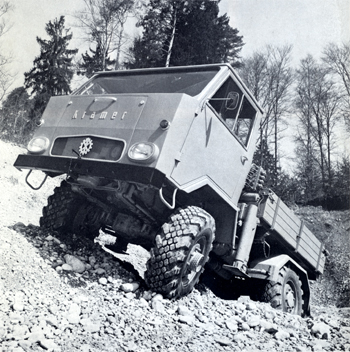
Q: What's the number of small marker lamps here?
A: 2